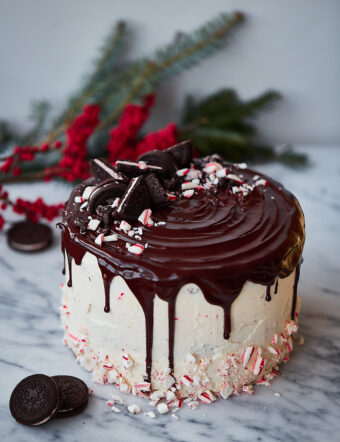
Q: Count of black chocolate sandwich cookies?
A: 3